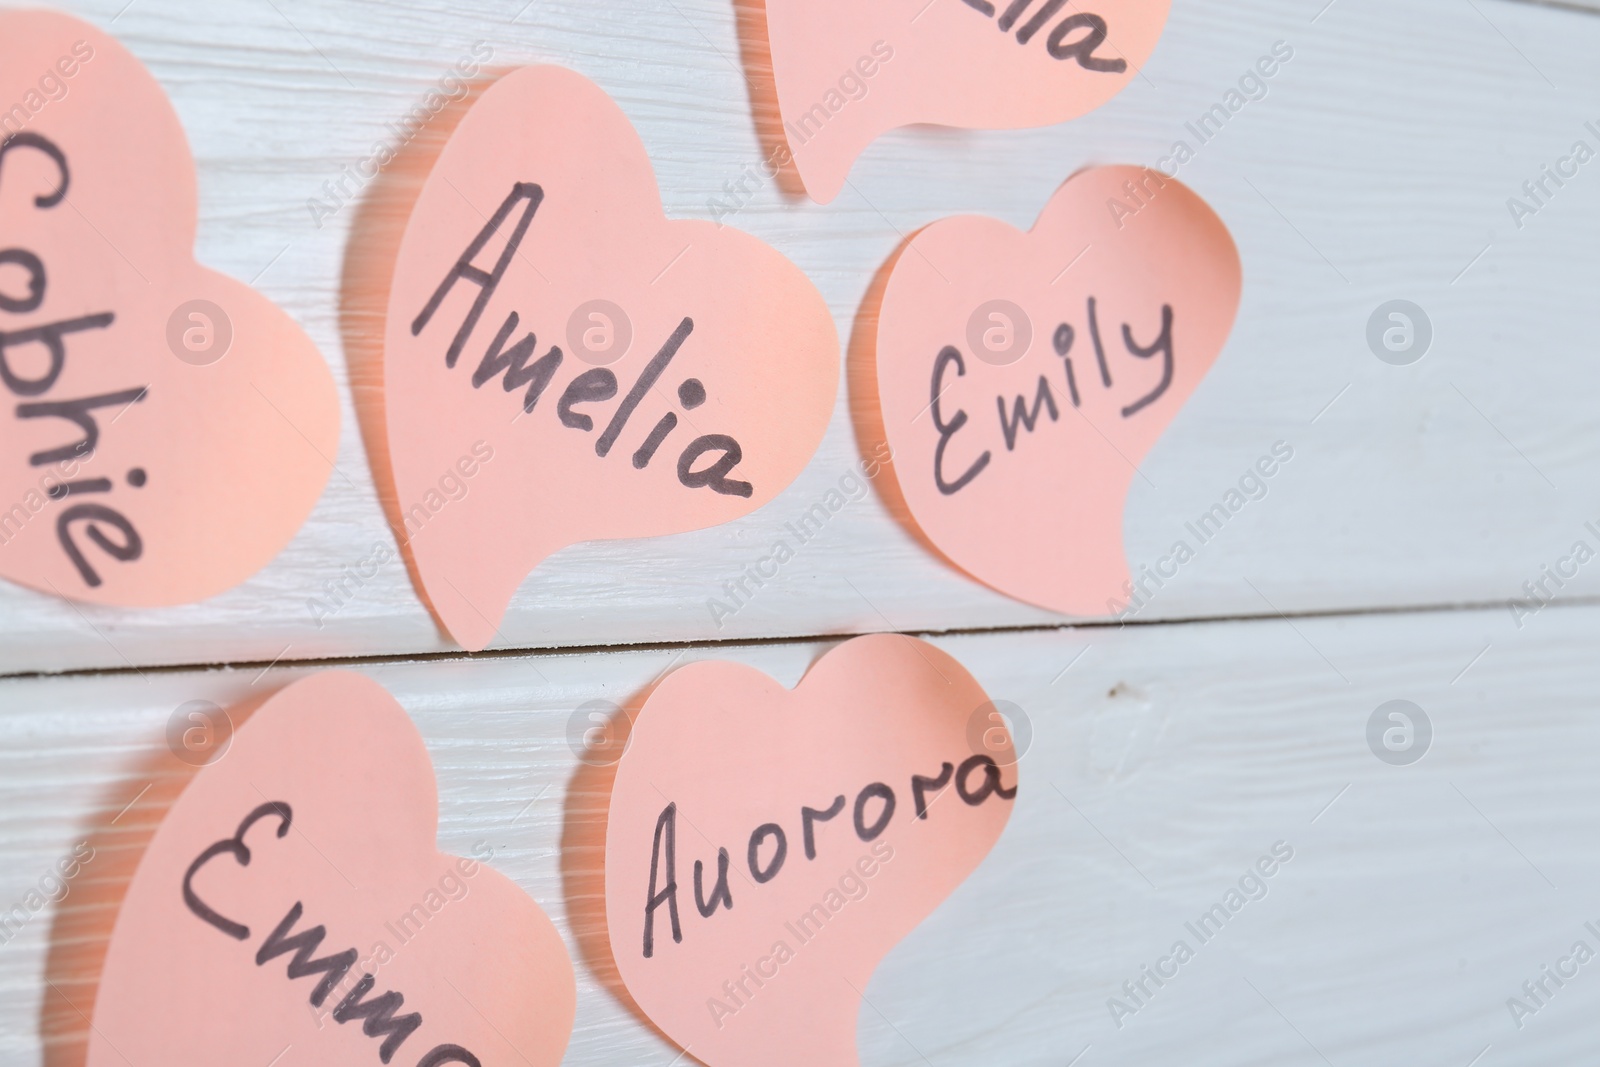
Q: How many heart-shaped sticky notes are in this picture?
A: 6